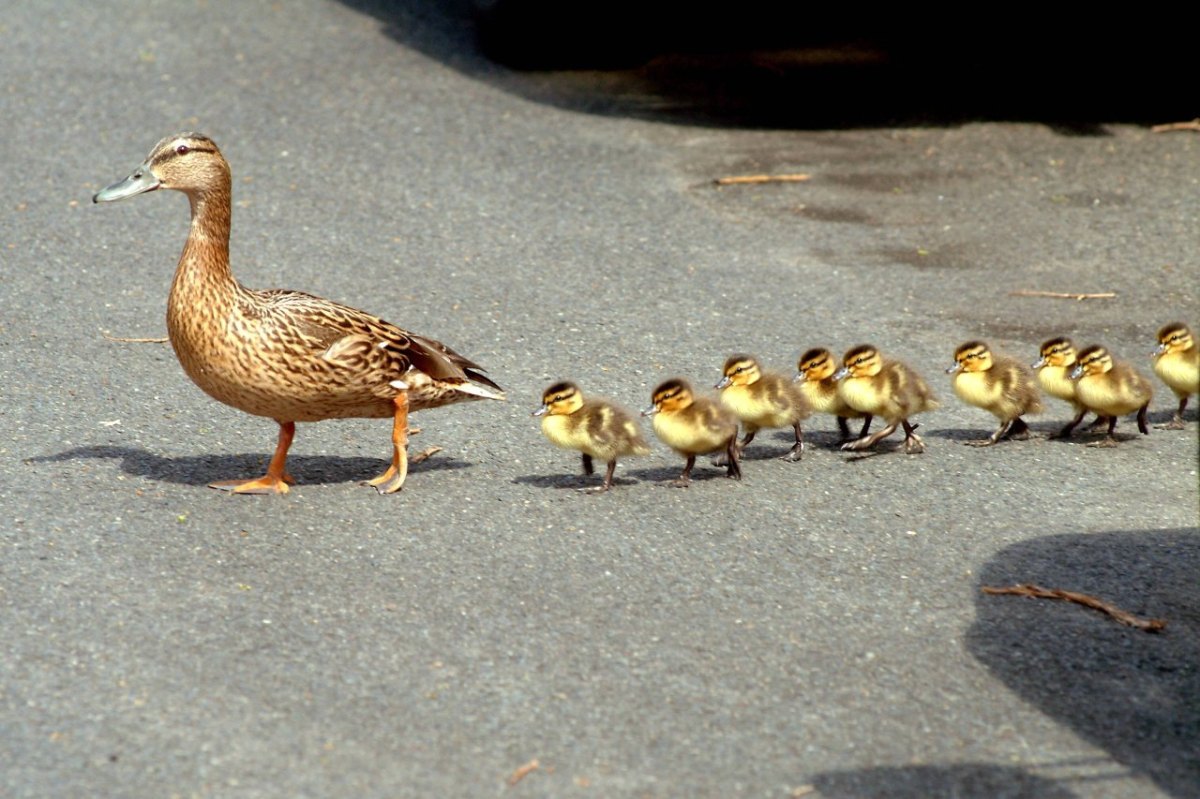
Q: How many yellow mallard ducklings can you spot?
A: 9